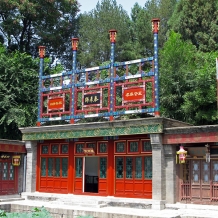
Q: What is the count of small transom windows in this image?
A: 9